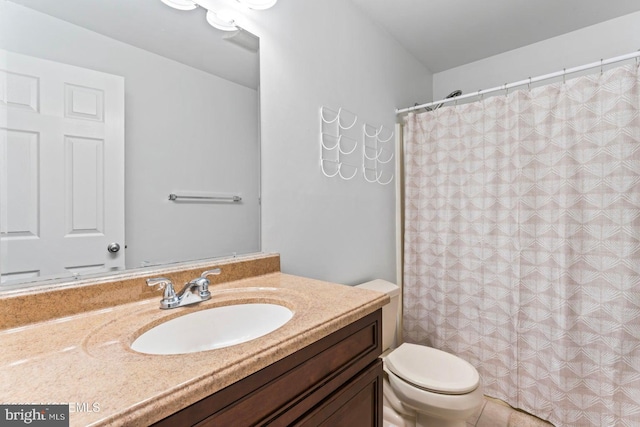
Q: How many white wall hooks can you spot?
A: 12